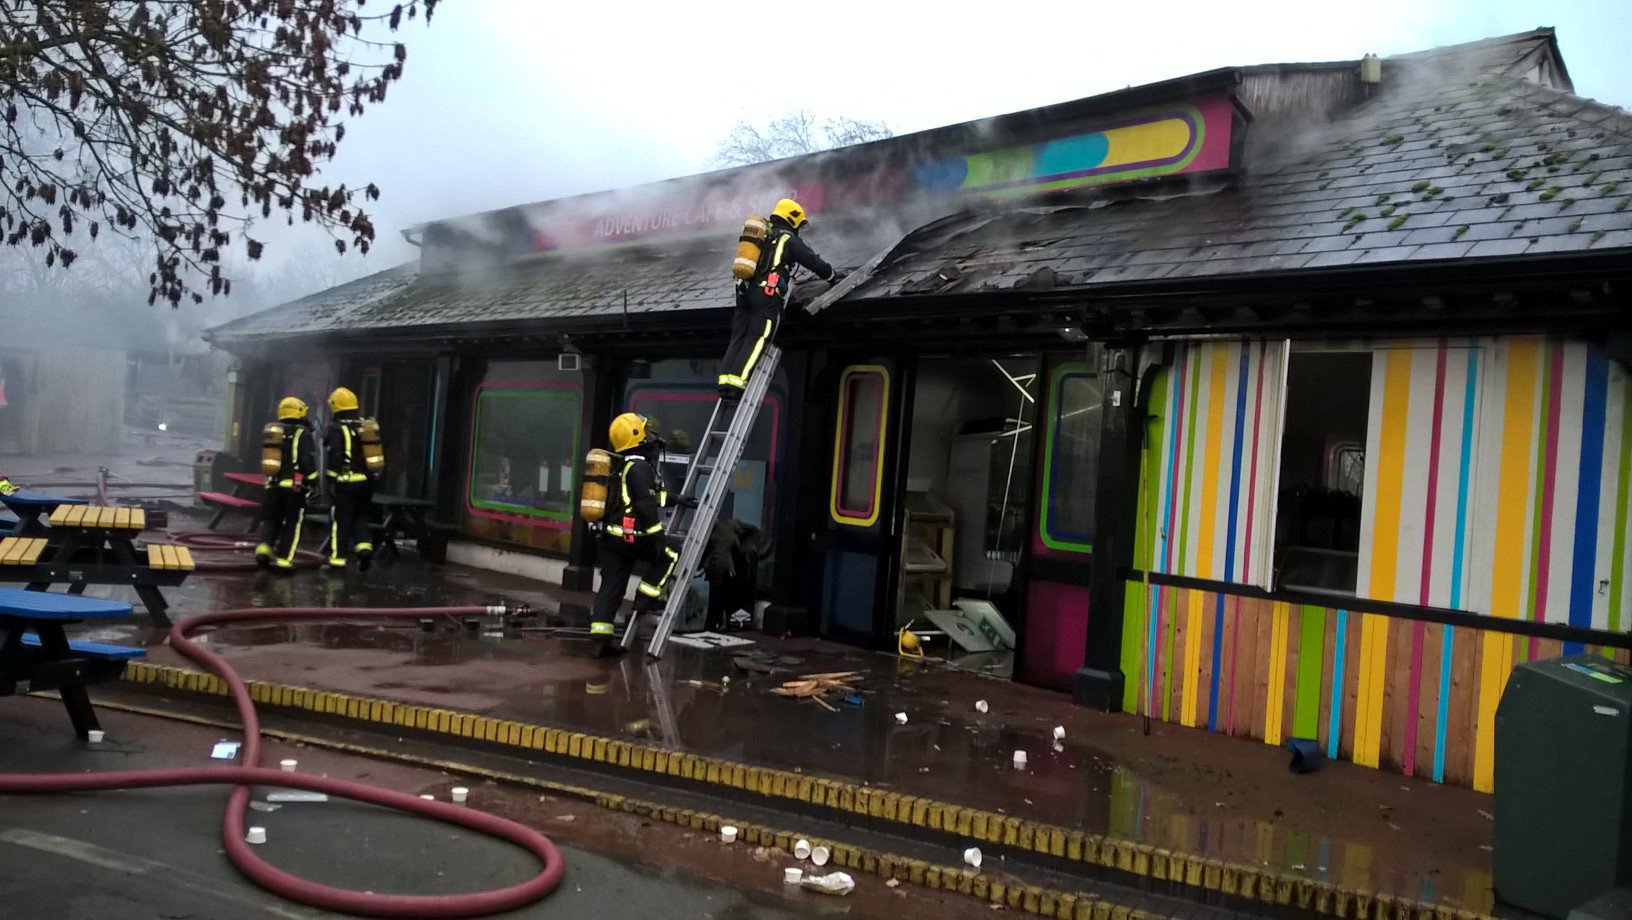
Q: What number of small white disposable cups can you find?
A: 14